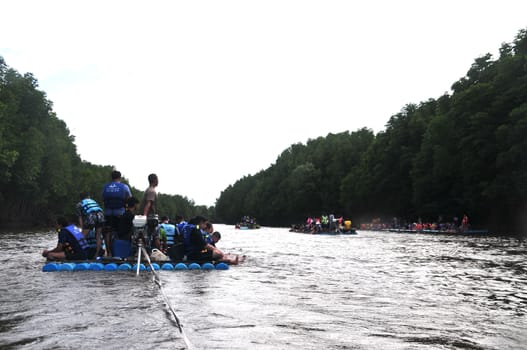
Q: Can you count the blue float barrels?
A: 13